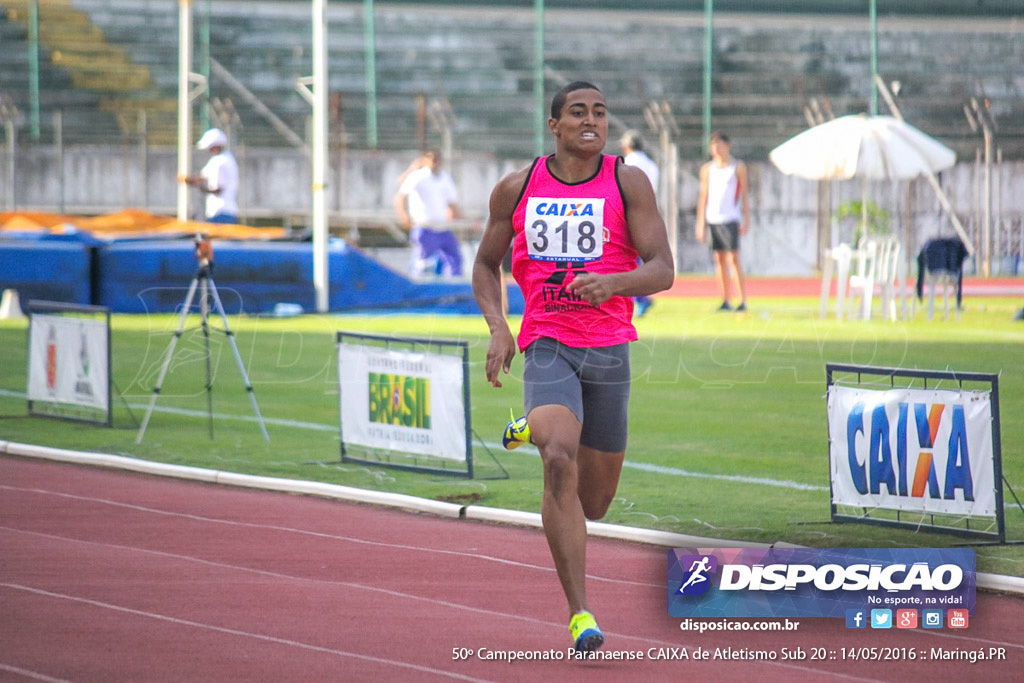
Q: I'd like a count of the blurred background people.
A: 4